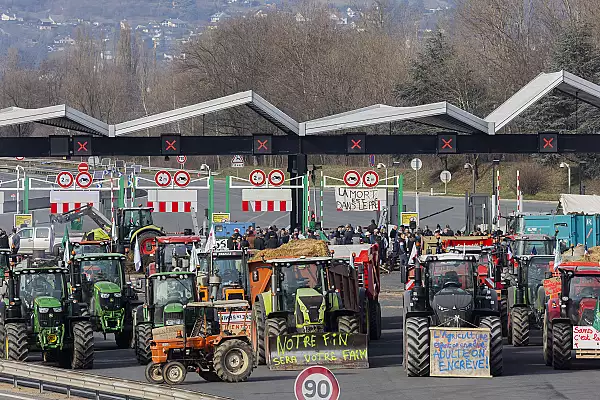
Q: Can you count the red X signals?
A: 6